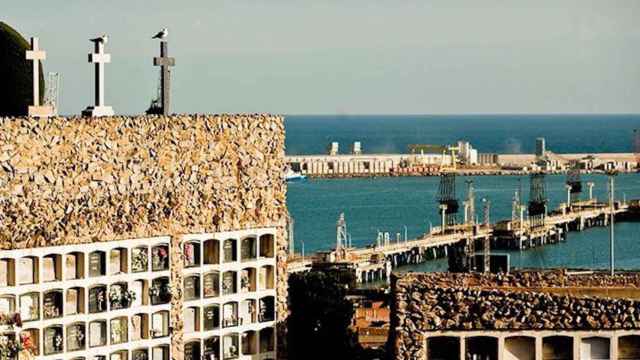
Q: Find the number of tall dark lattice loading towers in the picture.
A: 3